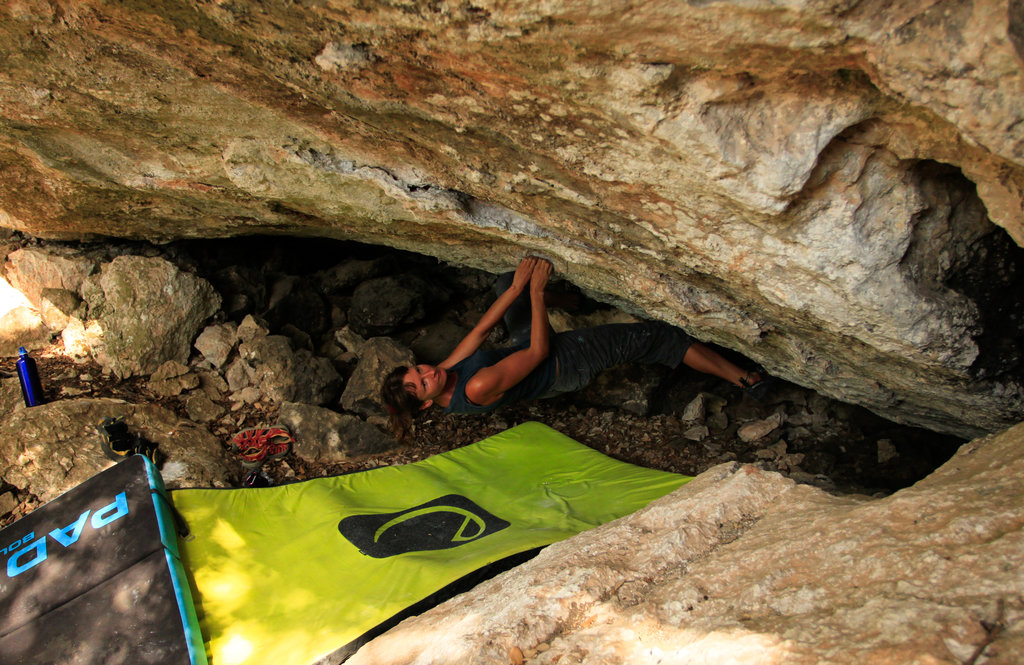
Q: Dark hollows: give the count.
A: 2